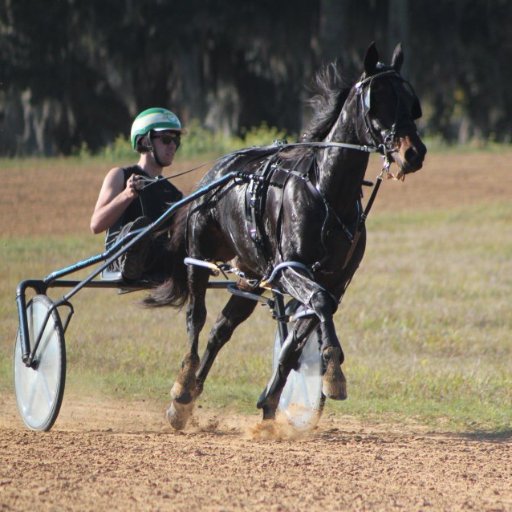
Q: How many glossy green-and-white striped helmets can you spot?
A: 1